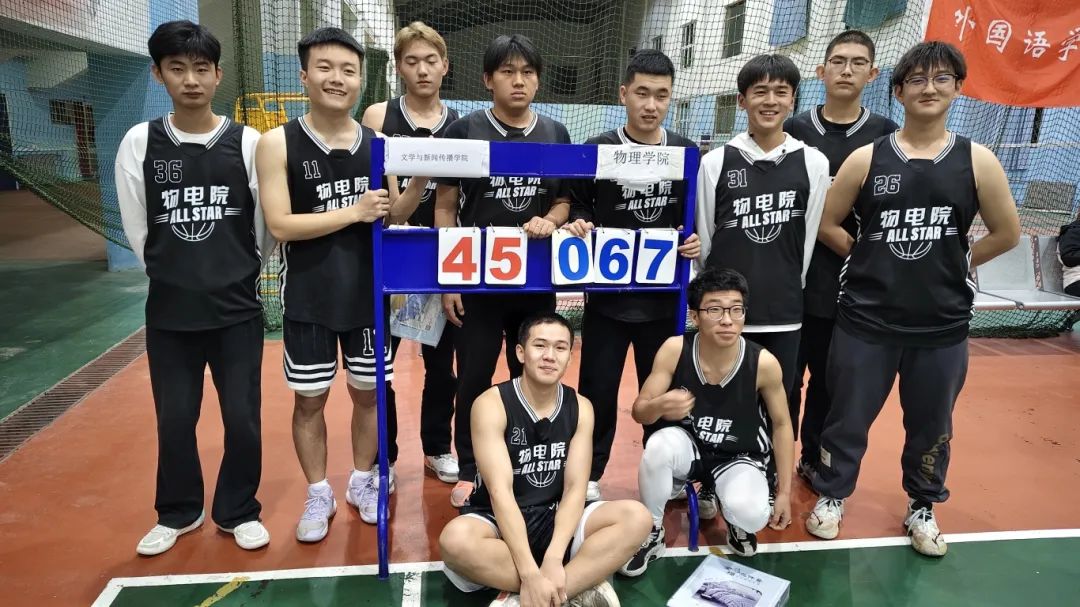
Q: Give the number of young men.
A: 10